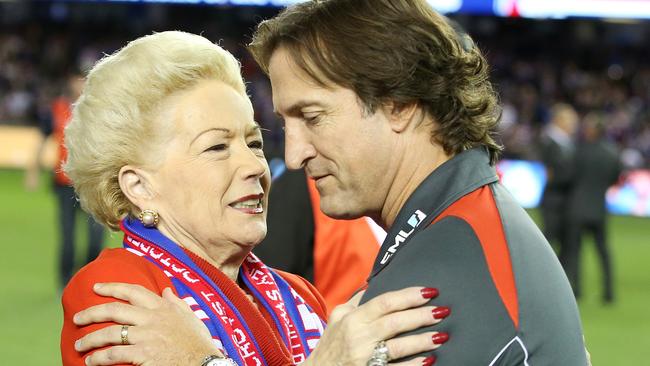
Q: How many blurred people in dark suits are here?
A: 2